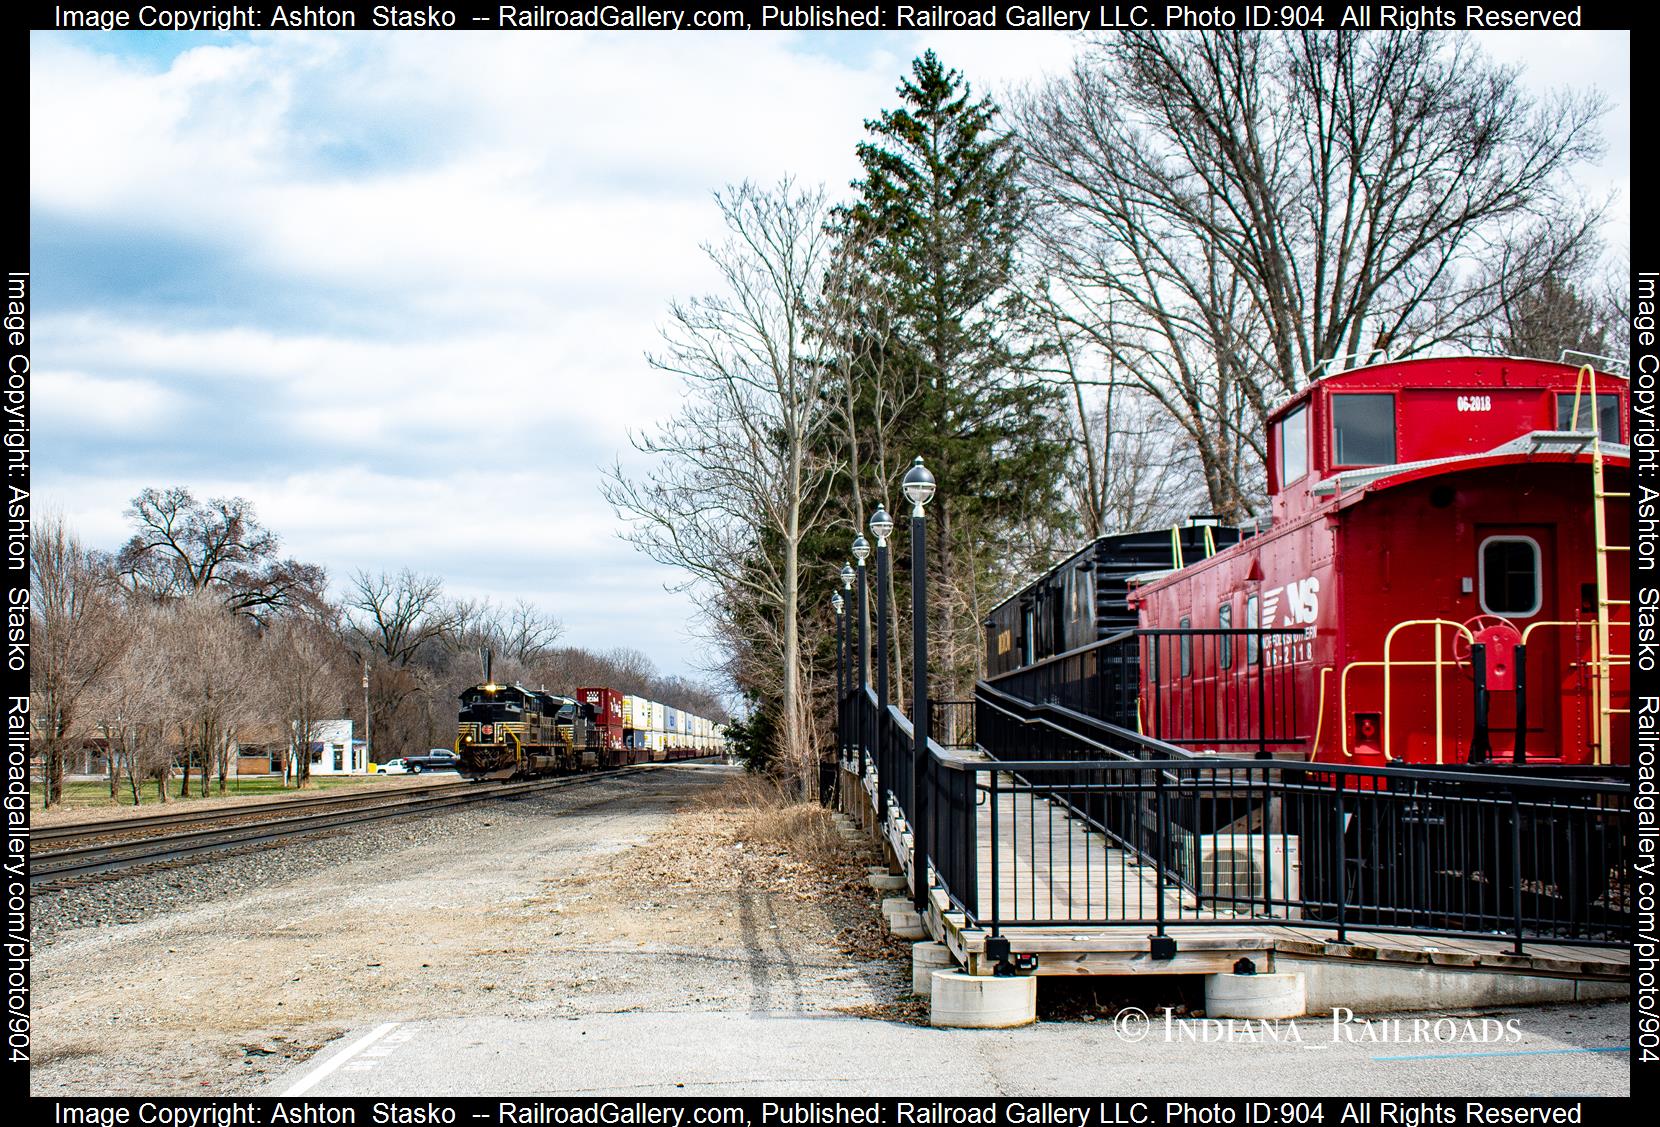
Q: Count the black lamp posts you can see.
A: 5